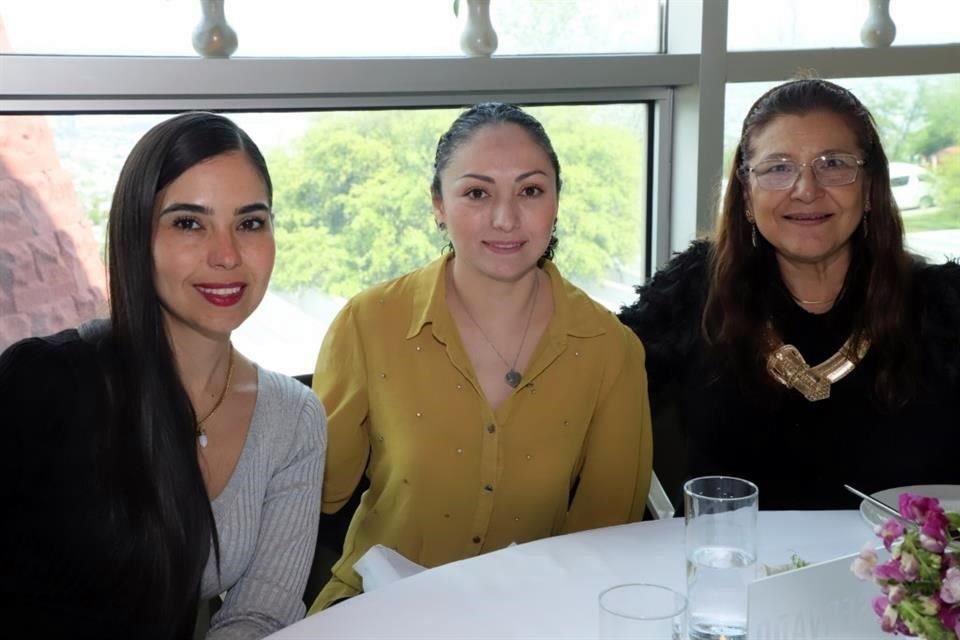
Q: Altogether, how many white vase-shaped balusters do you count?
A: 3